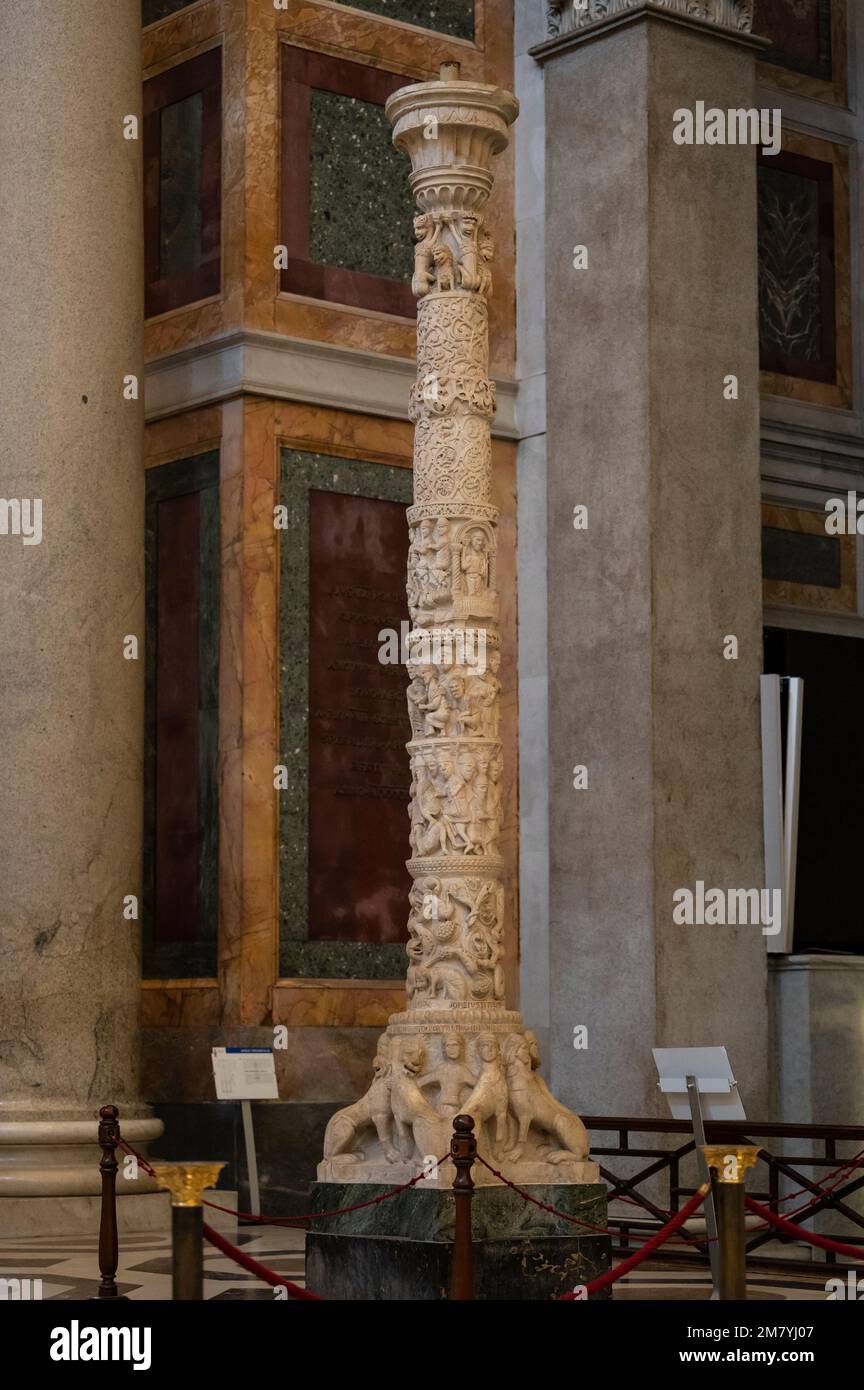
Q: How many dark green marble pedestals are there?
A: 1